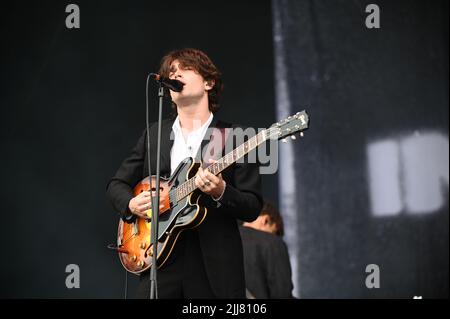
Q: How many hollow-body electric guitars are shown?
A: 1